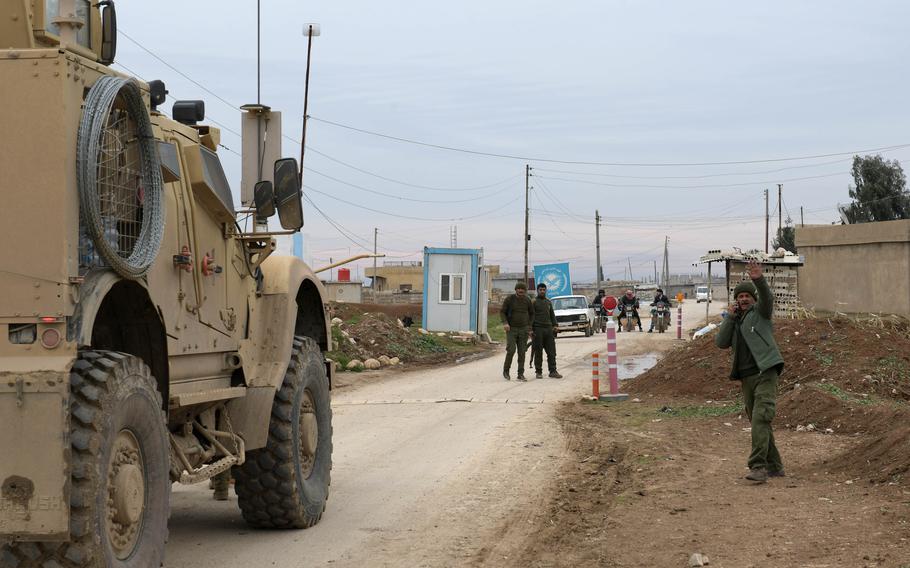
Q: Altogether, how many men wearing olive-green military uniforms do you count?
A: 3